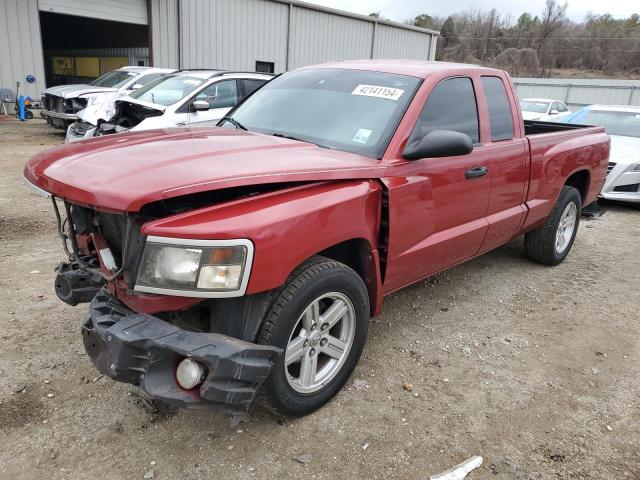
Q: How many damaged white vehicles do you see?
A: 2